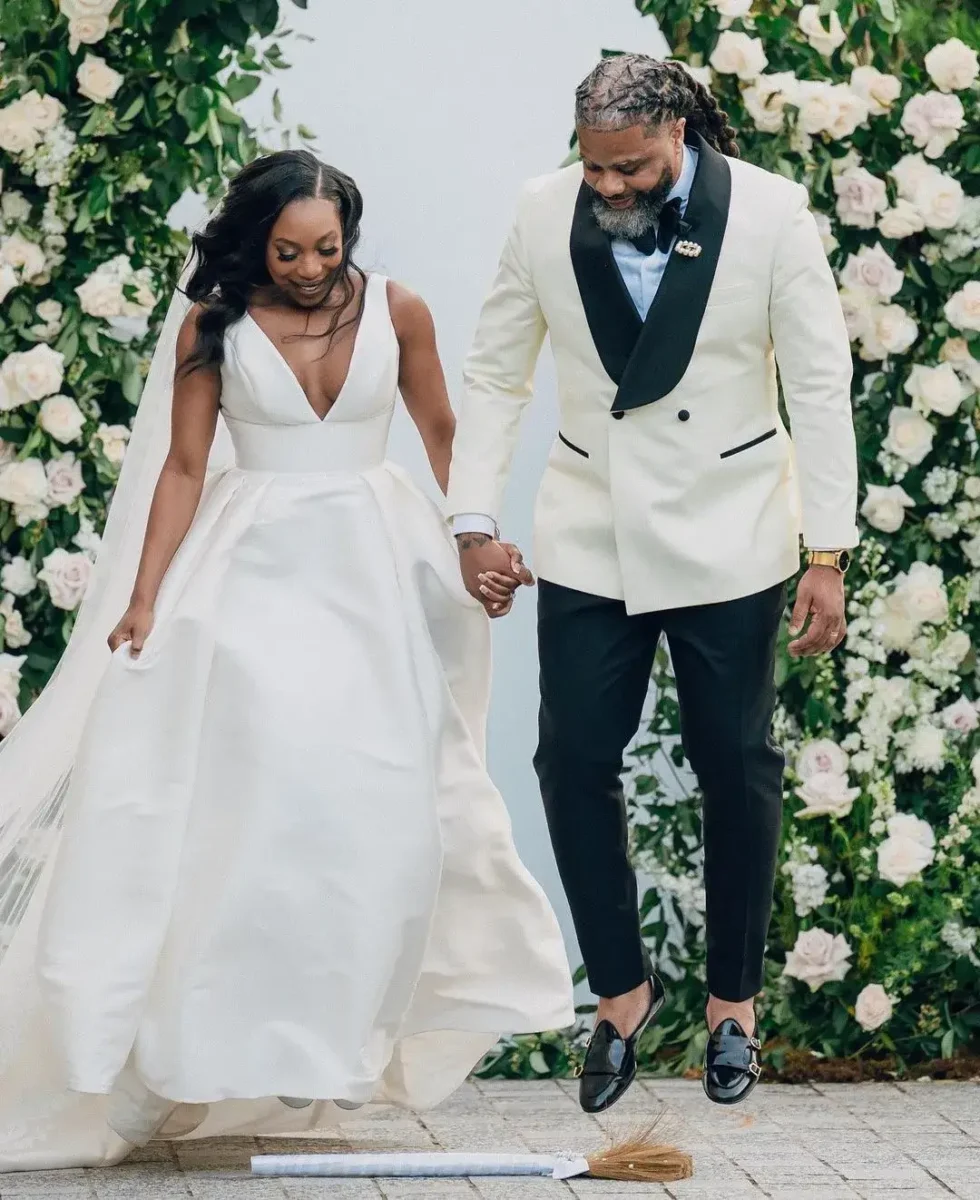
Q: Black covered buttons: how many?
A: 2